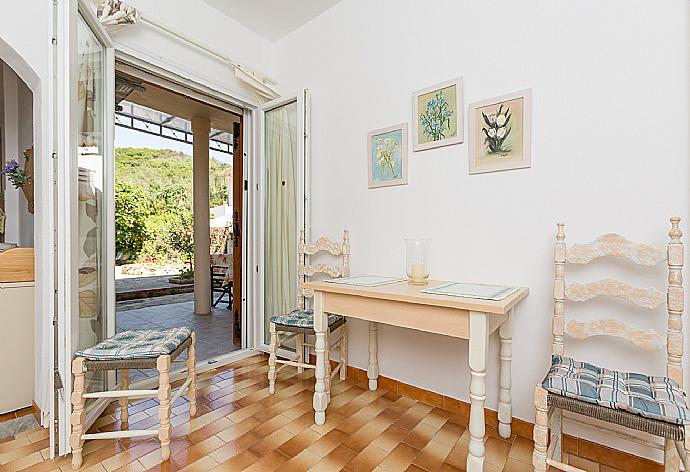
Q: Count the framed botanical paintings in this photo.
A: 3